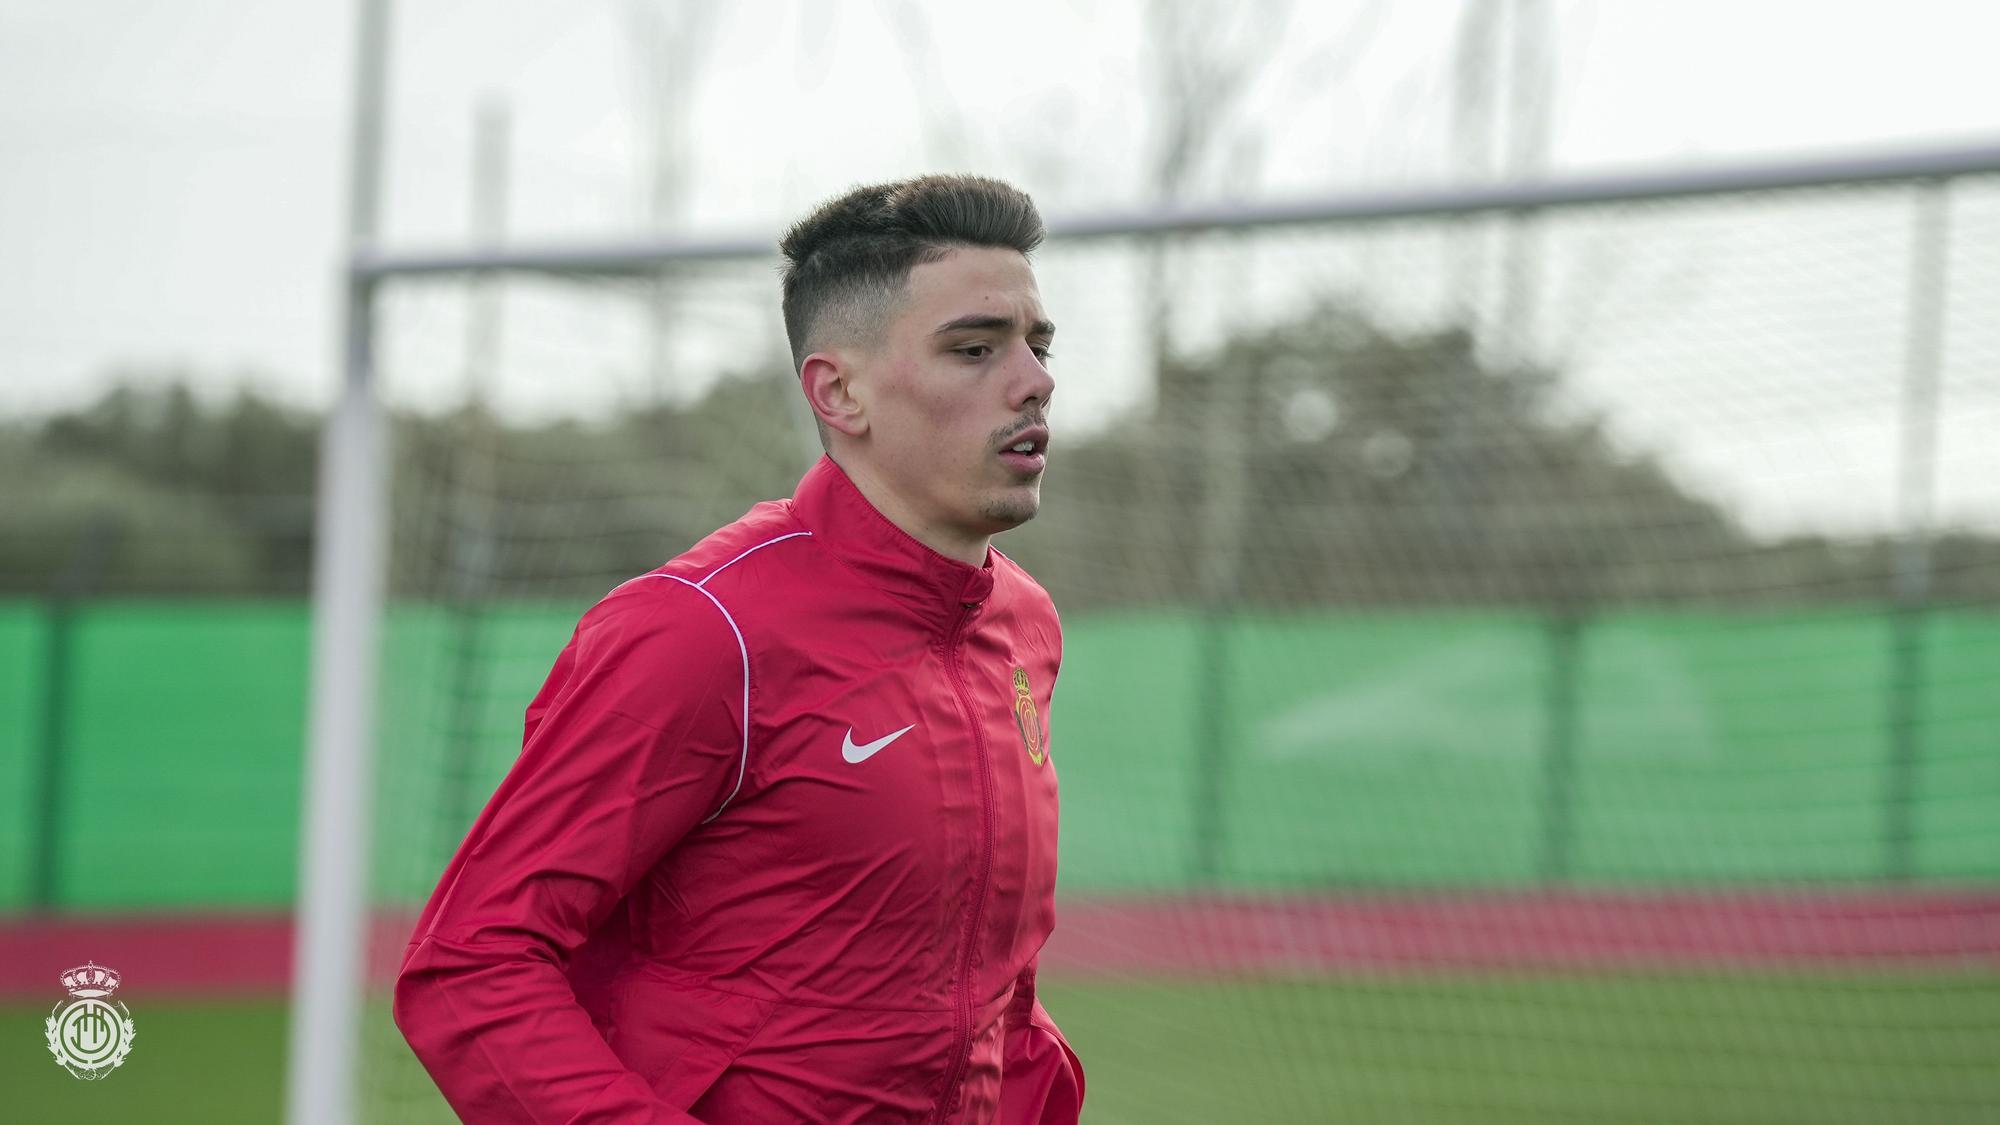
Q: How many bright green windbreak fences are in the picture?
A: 1